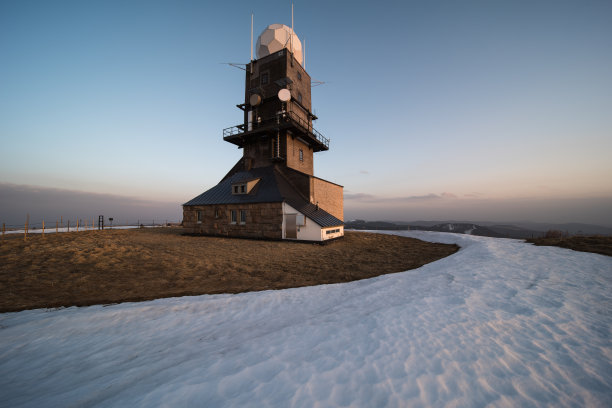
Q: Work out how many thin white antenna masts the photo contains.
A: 3